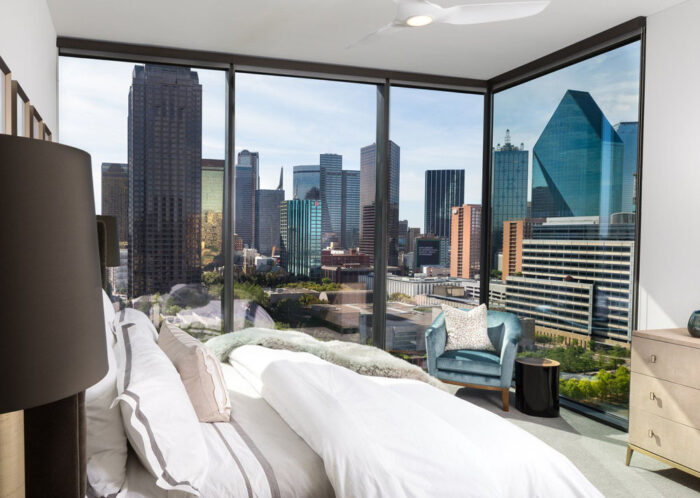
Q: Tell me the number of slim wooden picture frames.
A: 4